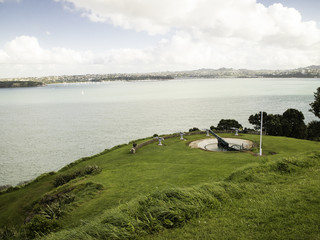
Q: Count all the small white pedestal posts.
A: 4